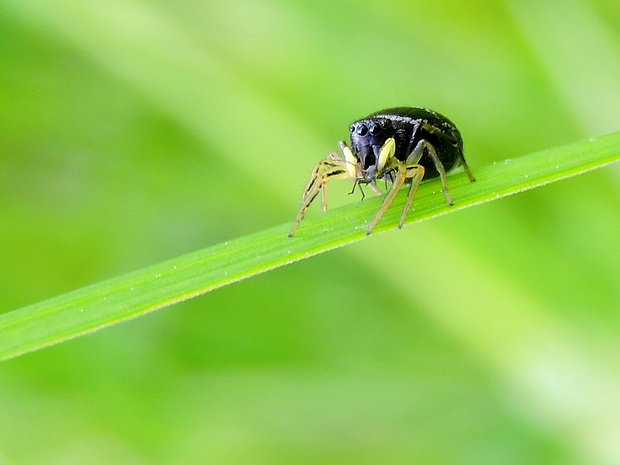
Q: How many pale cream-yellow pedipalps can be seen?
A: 2